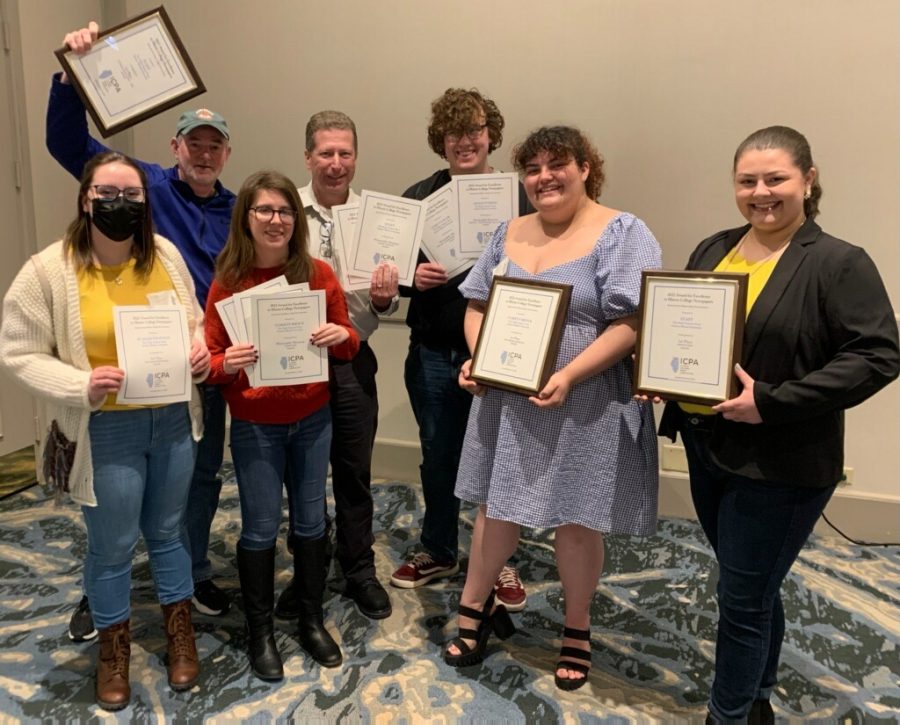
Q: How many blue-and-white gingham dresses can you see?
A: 1